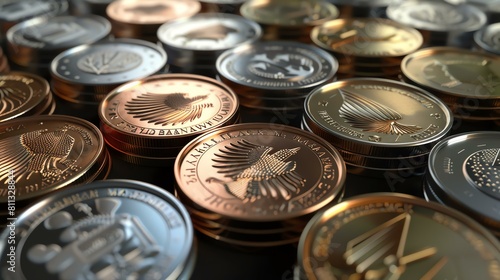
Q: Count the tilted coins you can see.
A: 0